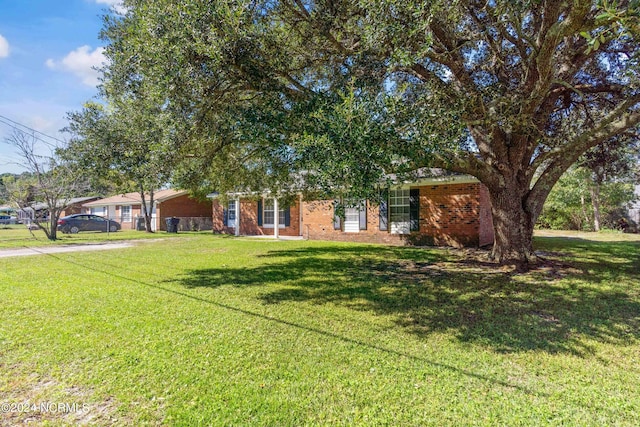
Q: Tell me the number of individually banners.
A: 0